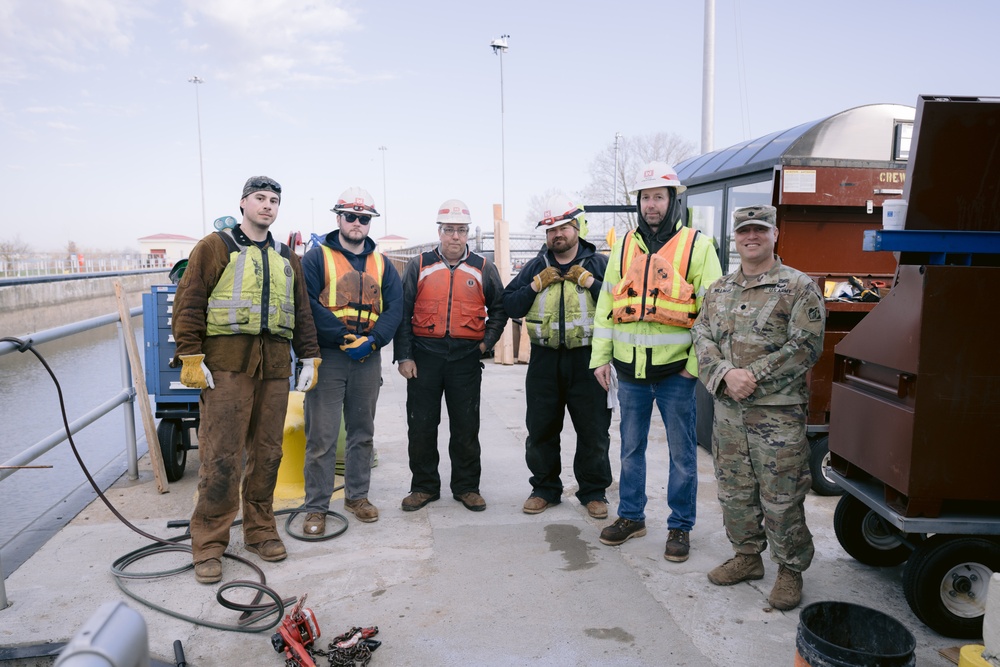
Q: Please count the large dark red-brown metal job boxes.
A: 2